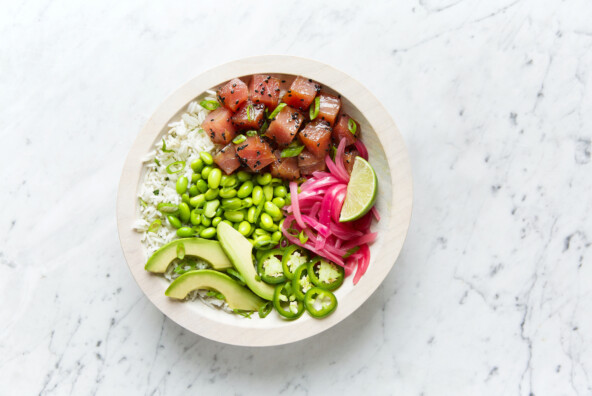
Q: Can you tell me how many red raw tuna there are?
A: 14